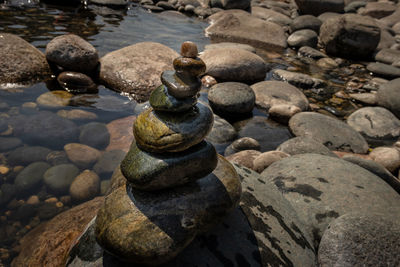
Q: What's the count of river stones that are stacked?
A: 7